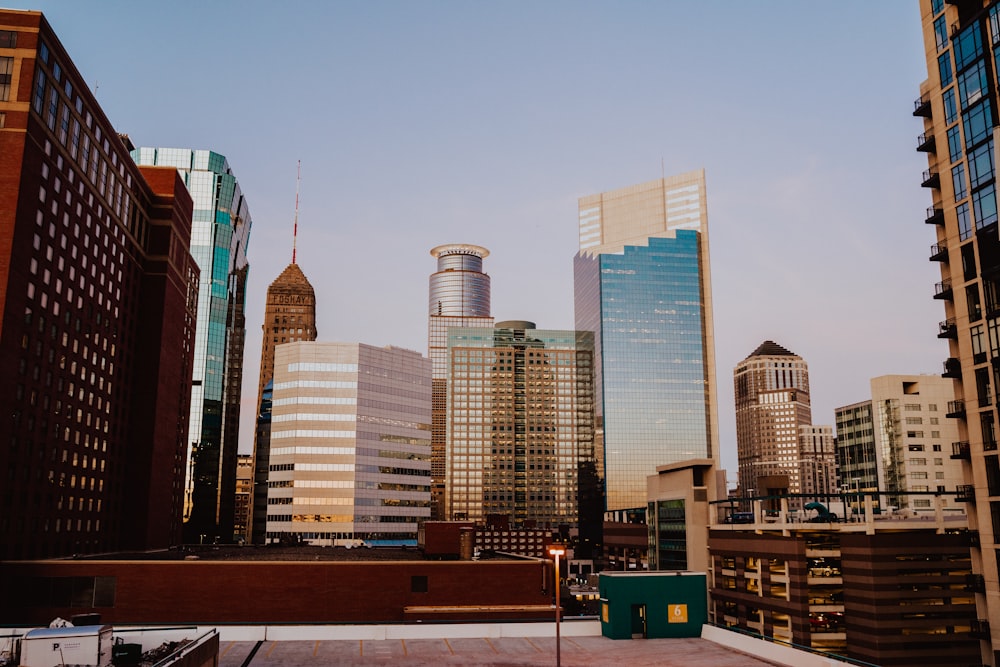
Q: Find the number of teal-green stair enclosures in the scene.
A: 1